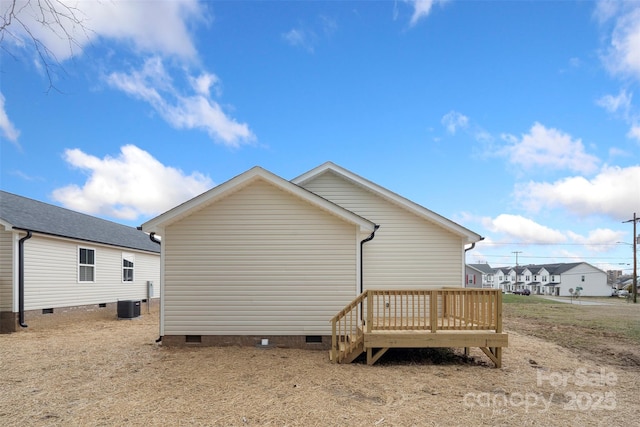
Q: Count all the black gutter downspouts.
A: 4